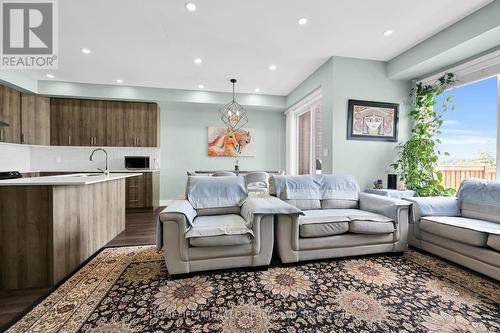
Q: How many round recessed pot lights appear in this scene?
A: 10